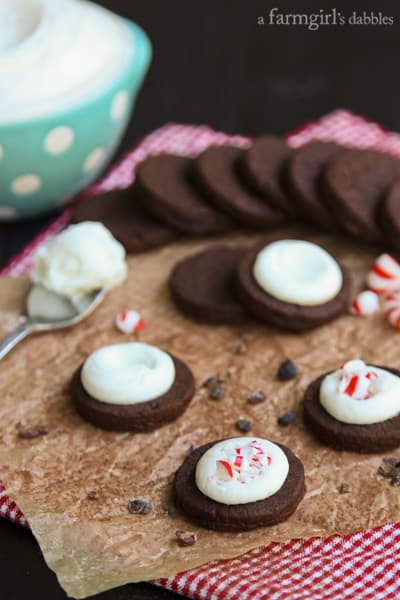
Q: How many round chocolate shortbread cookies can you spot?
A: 12